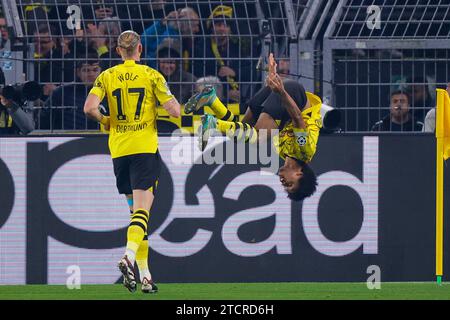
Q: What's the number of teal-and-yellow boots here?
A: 2